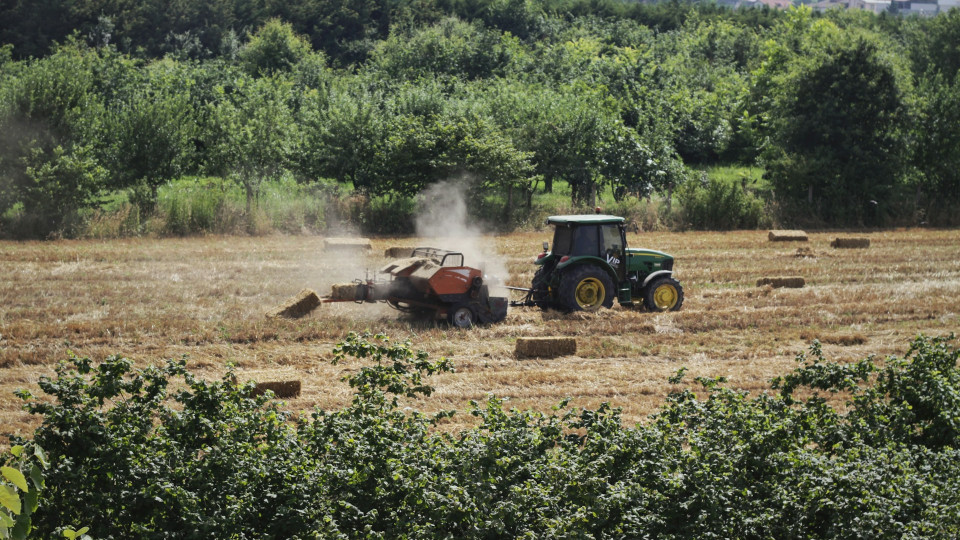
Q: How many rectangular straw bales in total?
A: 9